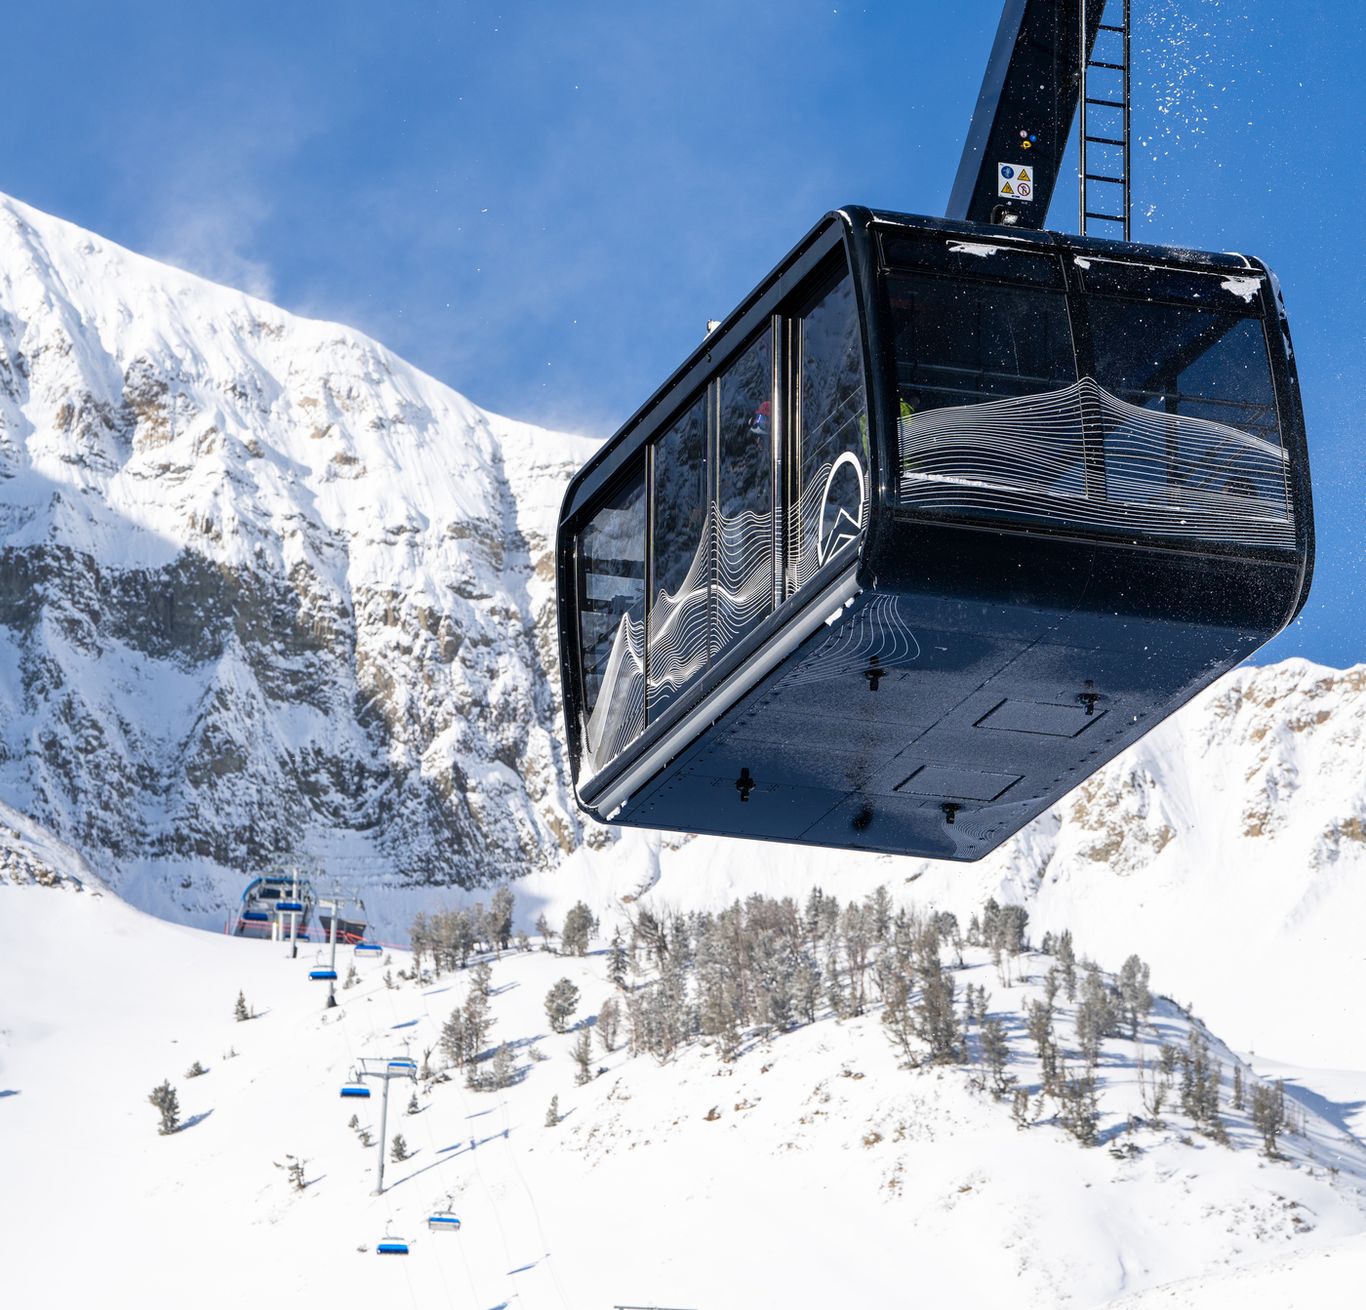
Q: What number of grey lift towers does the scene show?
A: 3